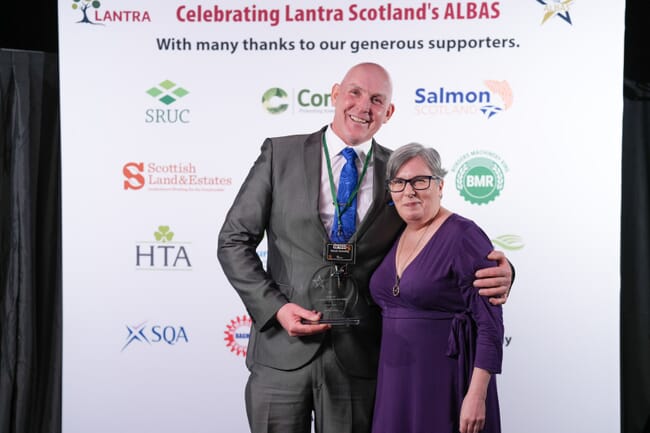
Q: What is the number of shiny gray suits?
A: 1